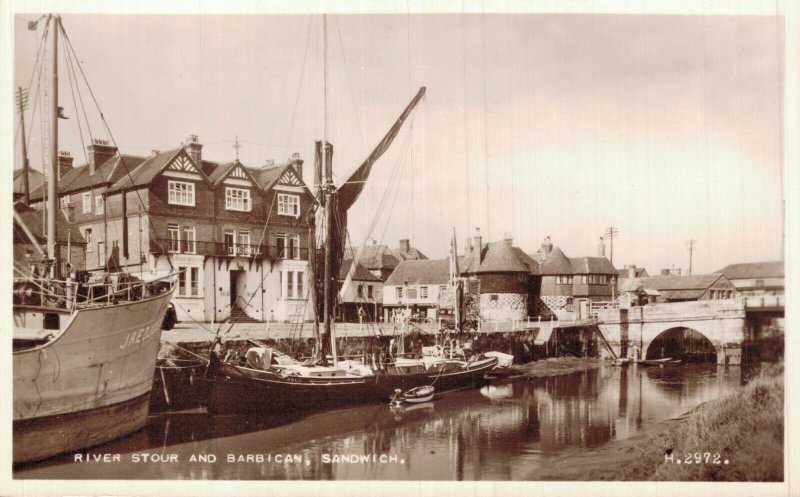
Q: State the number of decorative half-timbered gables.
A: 3